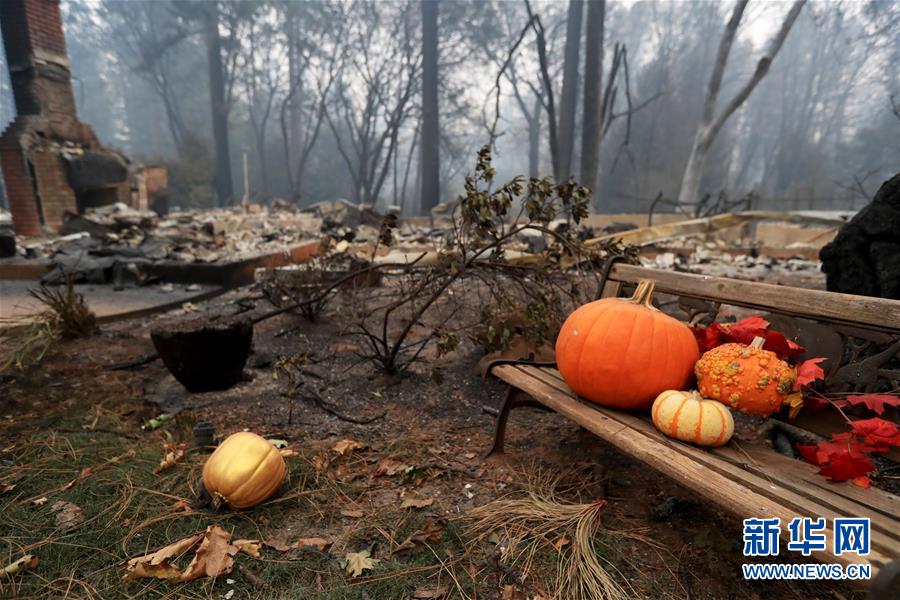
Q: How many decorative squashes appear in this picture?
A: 4